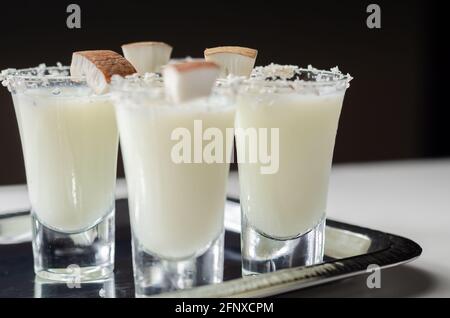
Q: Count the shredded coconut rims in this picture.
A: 3